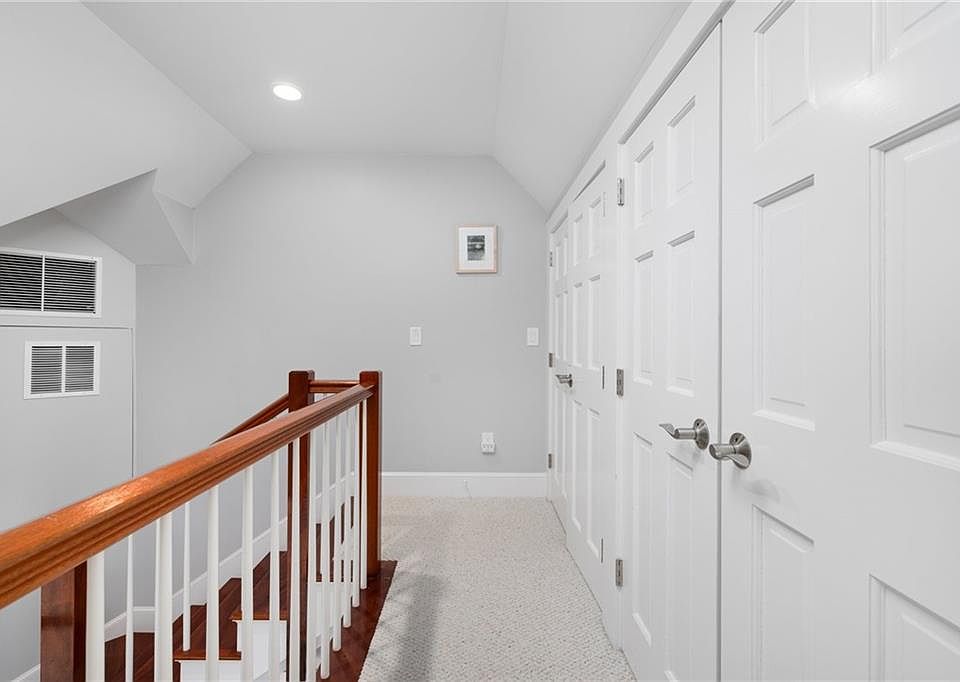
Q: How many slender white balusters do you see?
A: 15